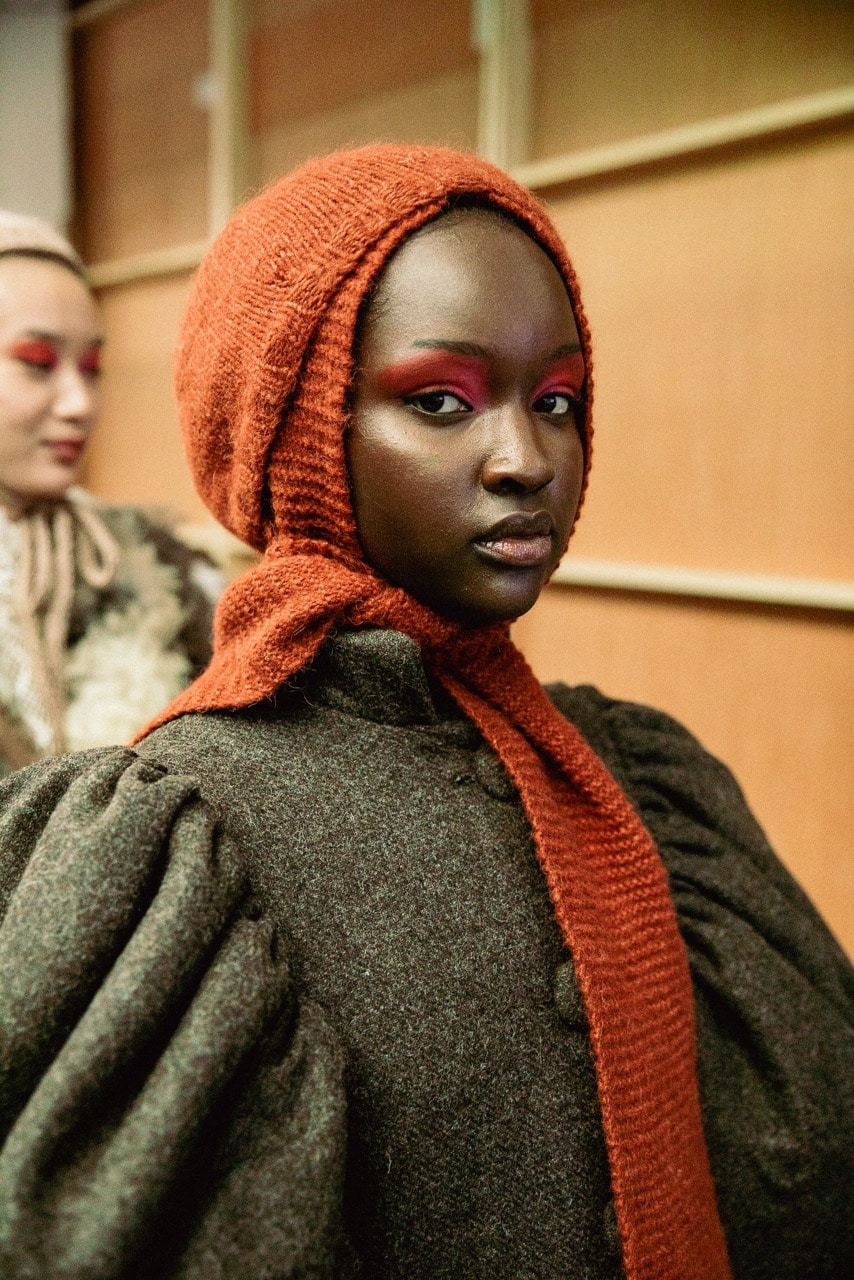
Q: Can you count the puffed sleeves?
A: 2